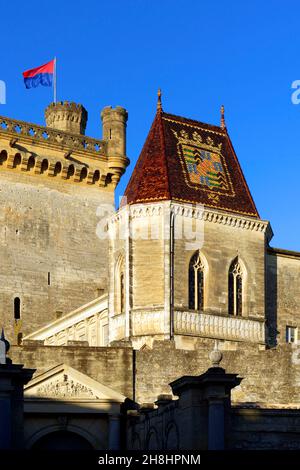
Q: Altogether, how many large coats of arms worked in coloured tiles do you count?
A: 1